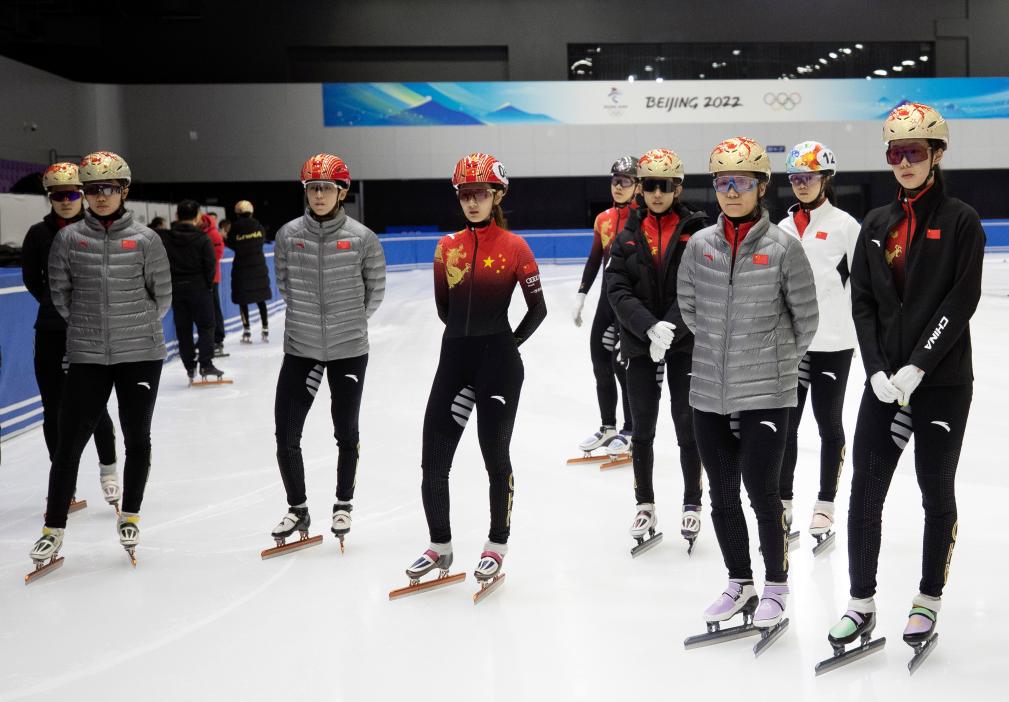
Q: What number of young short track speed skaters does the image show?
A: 9